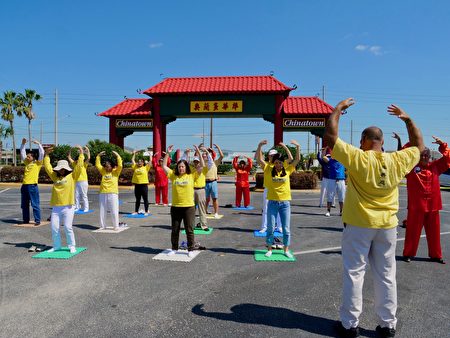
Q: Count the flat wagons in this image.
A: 0